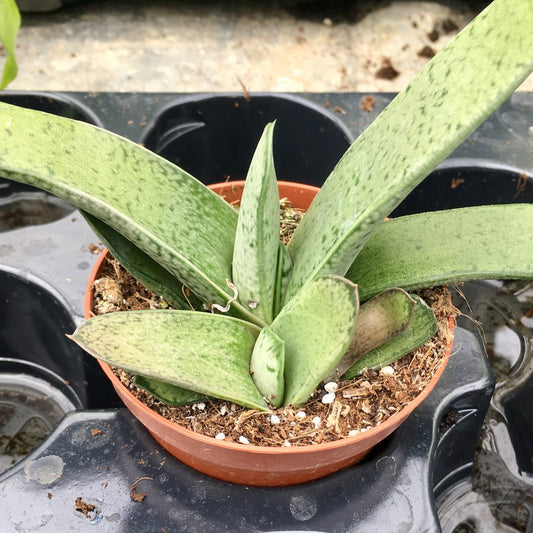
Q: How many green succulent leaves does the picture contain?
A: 12